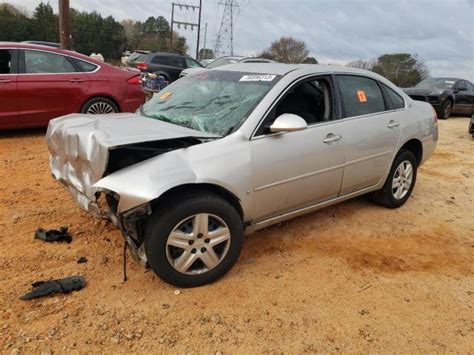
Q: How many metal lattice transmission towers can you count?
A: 1